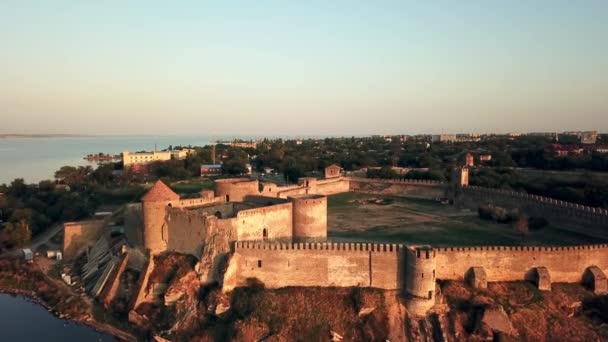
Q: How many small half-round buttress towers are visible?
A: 3